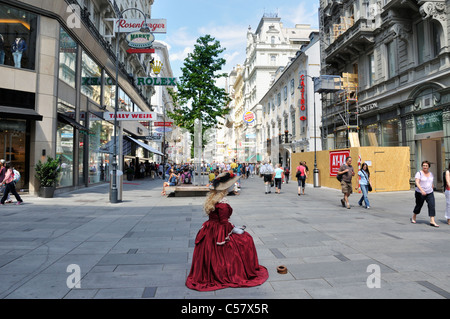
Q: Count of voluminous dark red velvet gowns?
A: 1